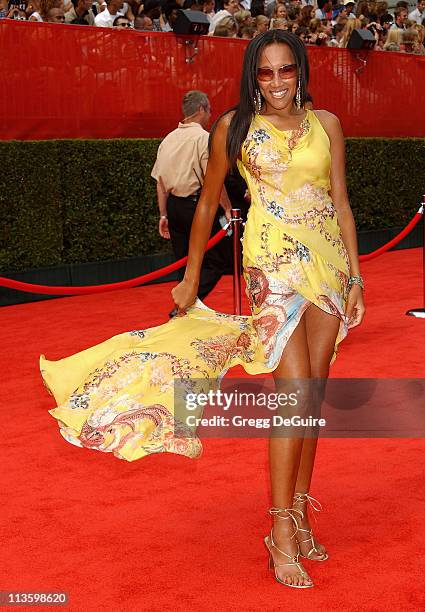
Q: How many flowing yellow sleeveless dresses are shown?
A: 1